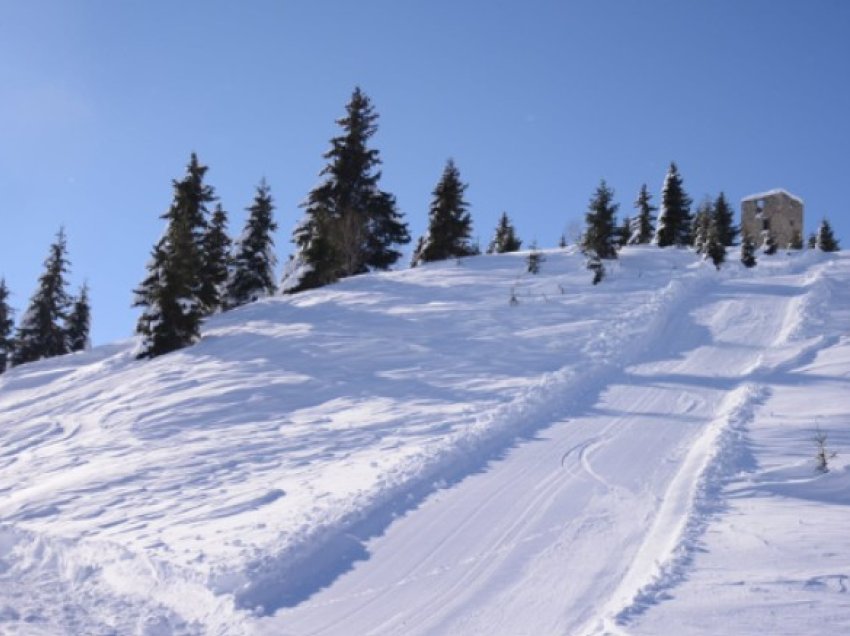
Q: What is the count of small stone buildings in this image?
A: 1